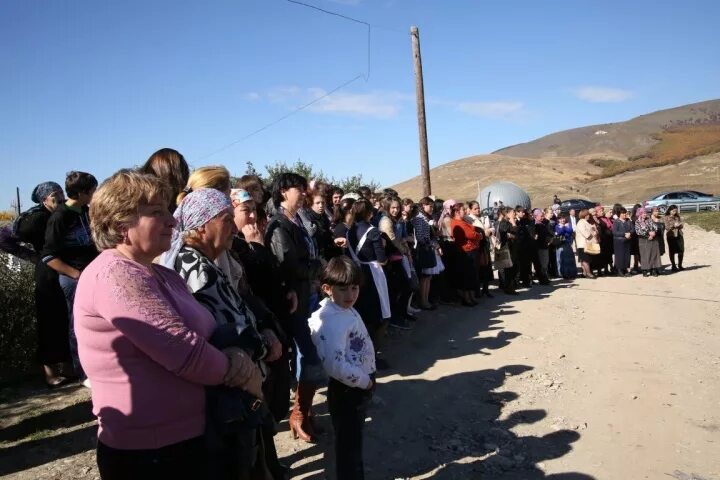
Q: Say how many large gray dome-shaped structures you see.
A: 1